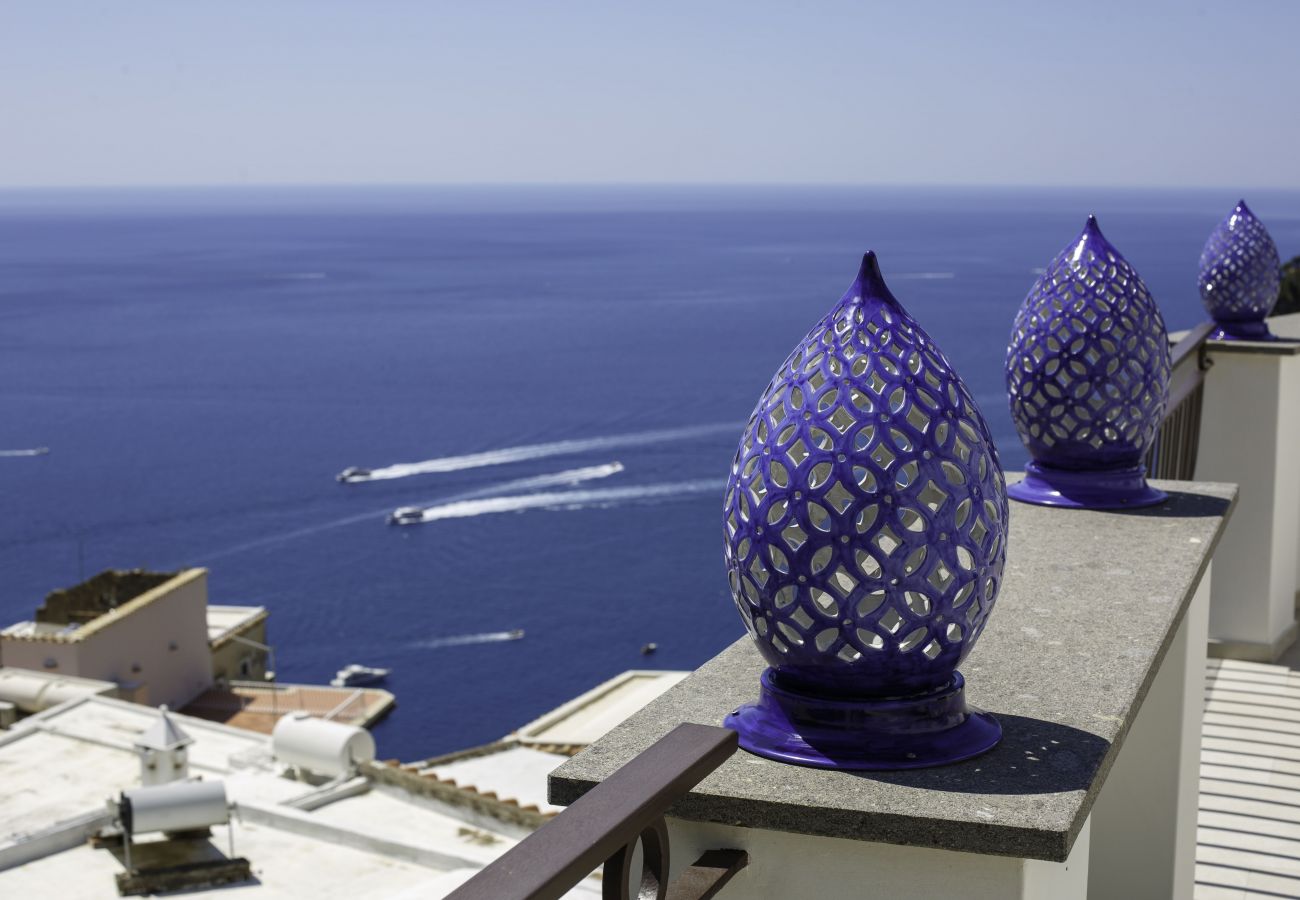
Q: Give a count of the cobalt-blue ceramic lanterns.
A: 3